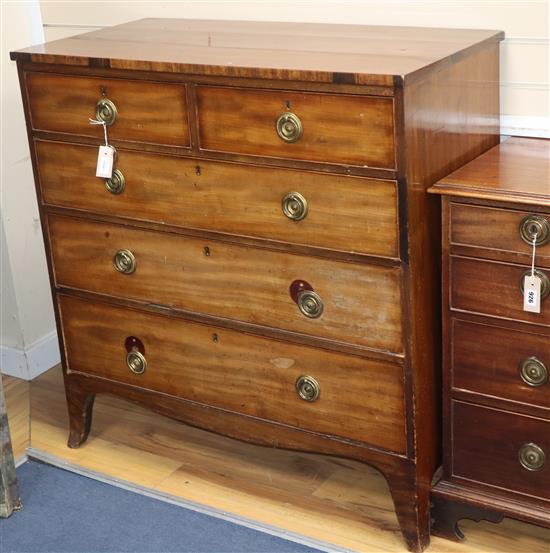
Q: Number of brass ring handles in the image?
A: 12